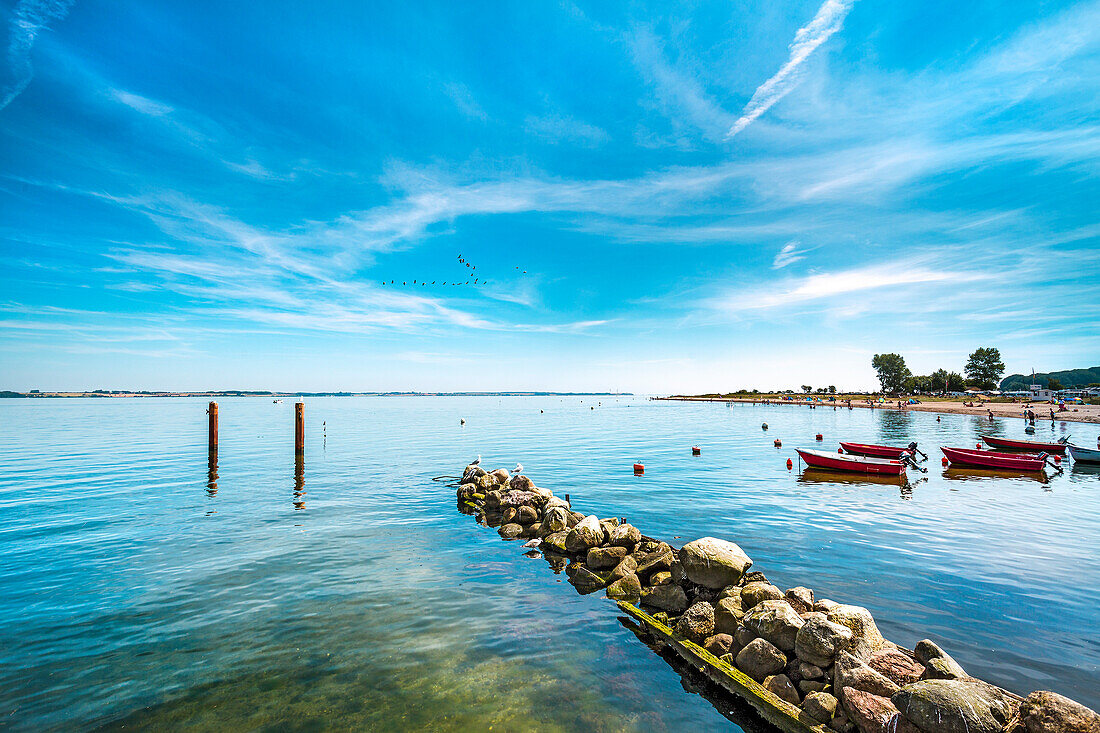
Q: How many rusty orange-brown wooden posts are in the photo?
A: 2